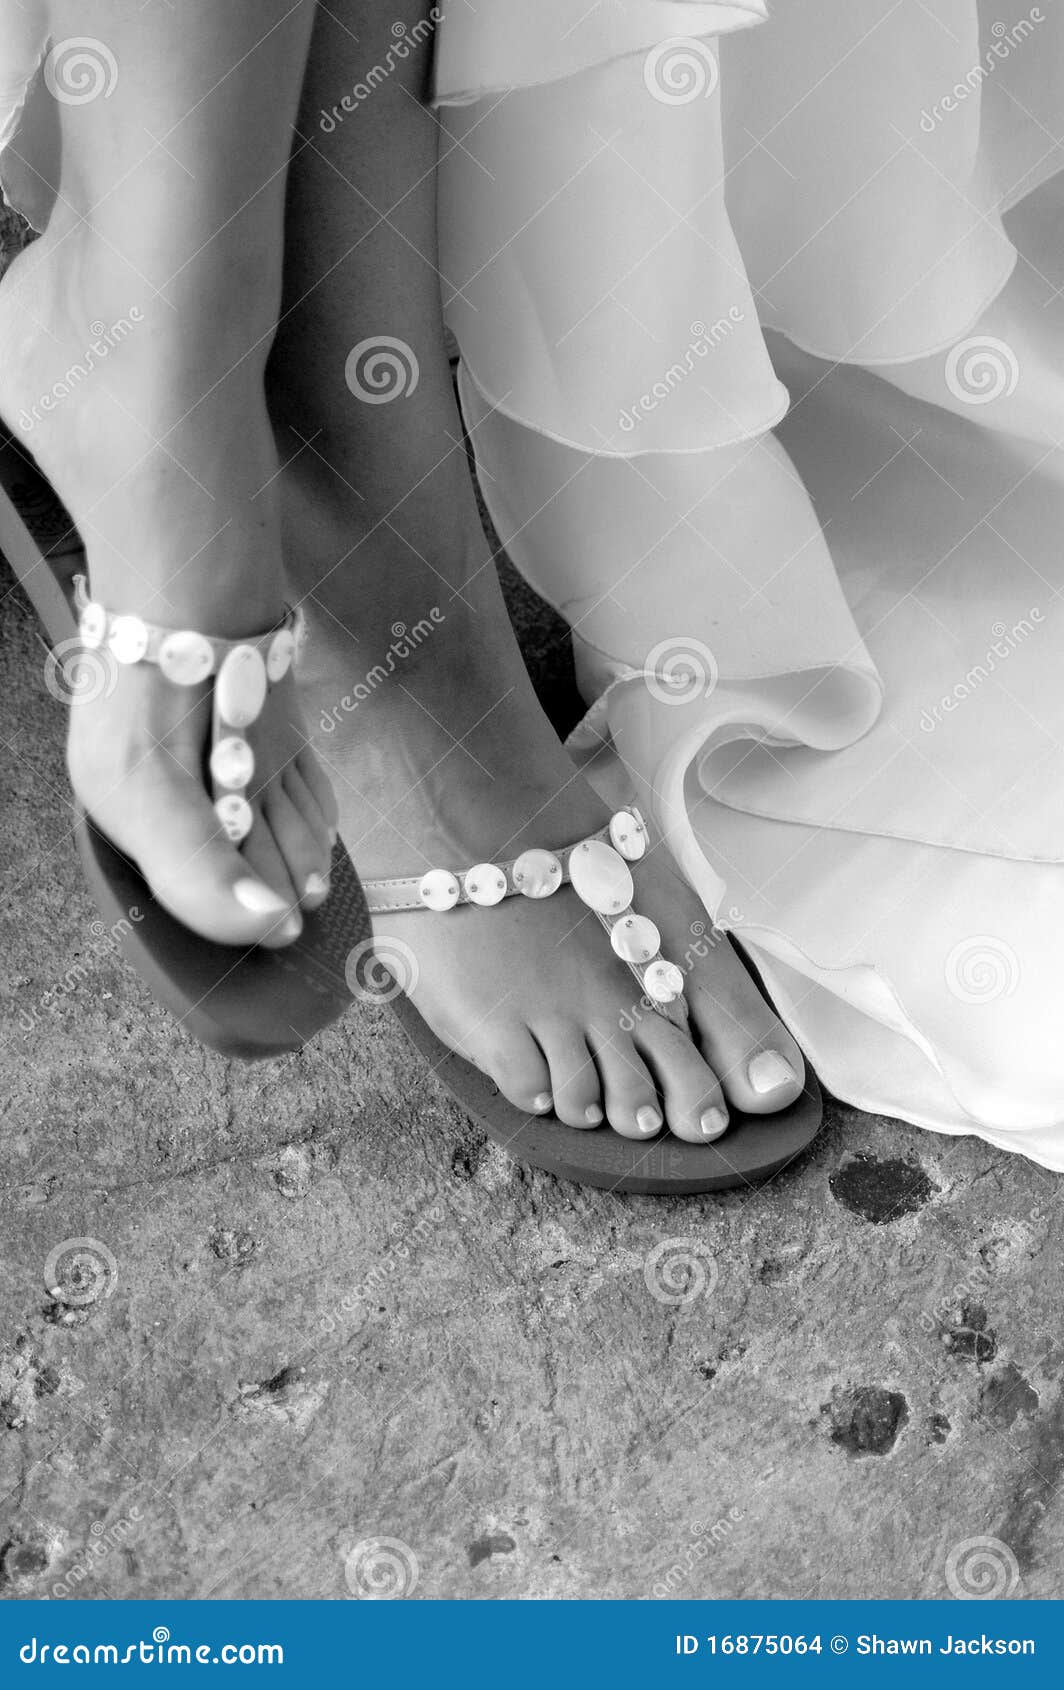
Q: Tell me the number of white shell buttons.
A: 14